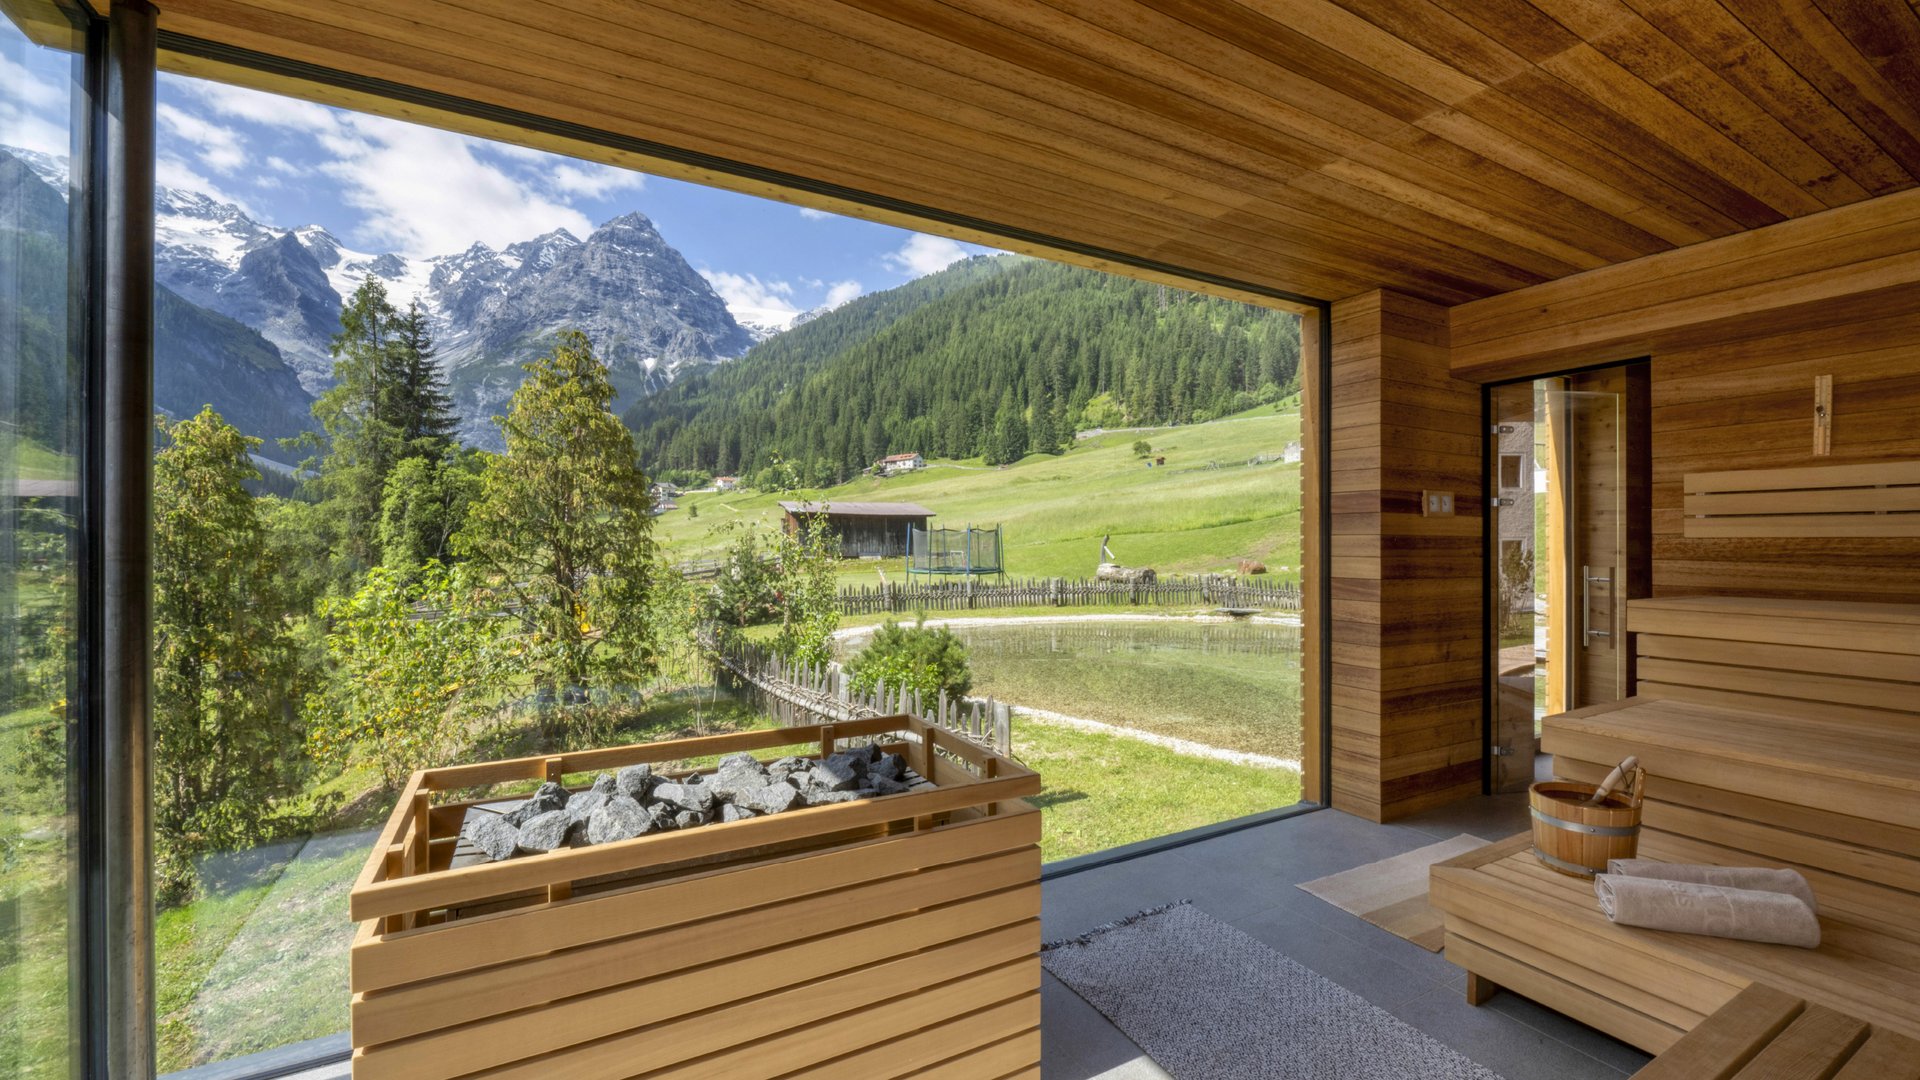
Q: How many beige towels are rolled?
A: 2